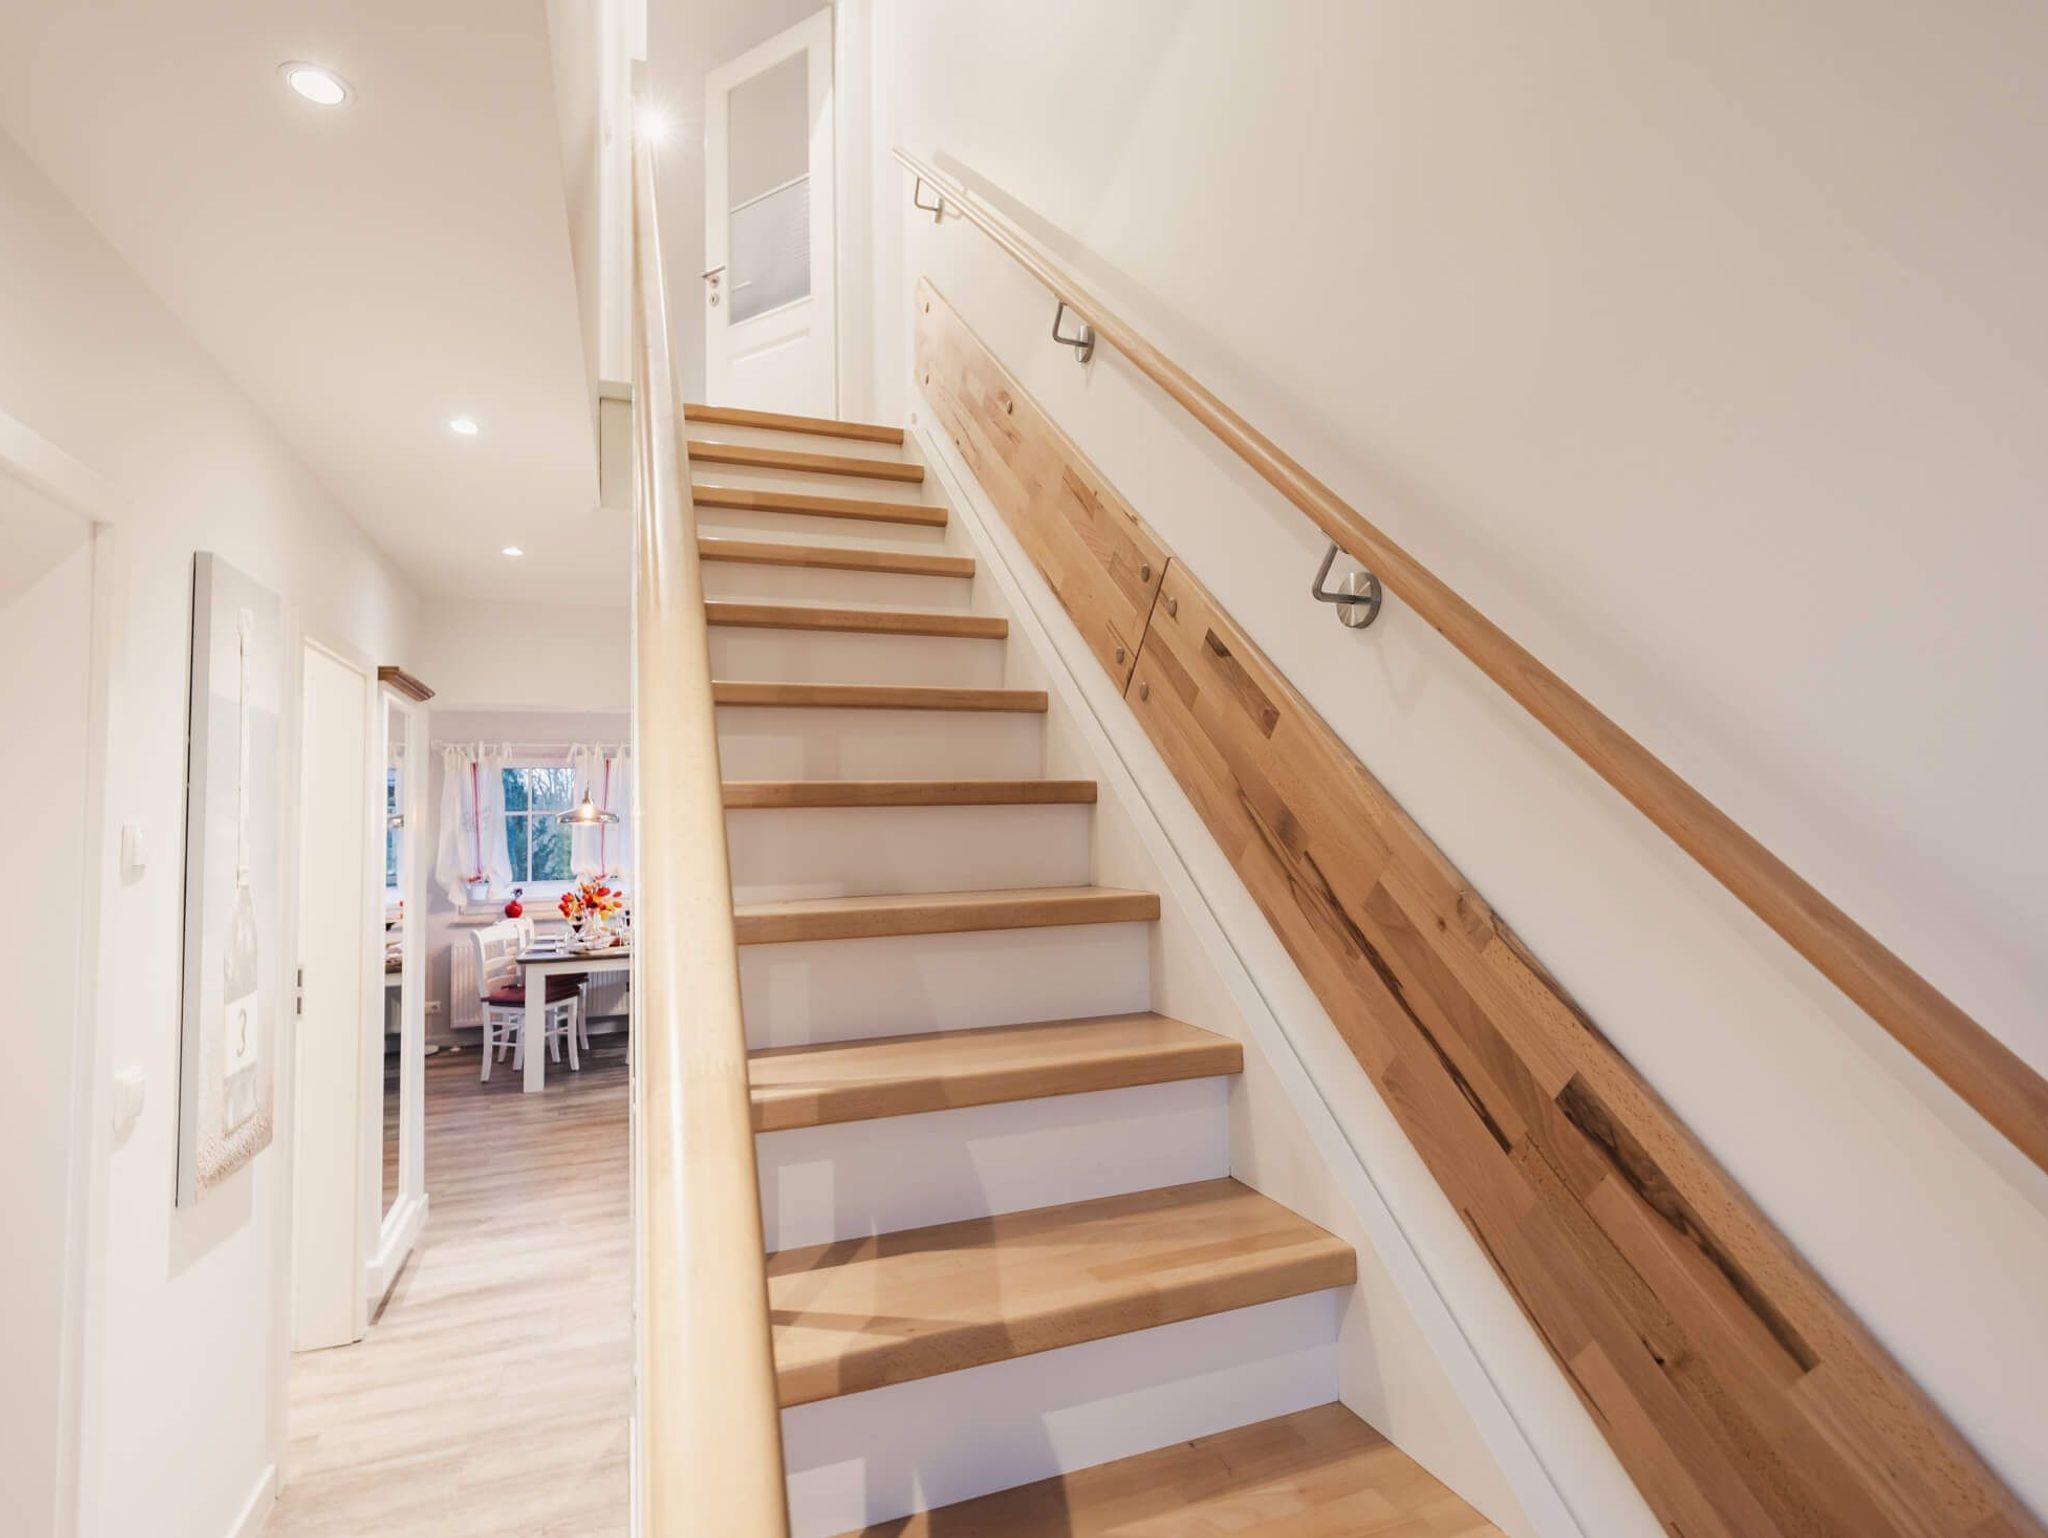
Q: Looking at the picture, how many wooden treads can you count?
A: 11